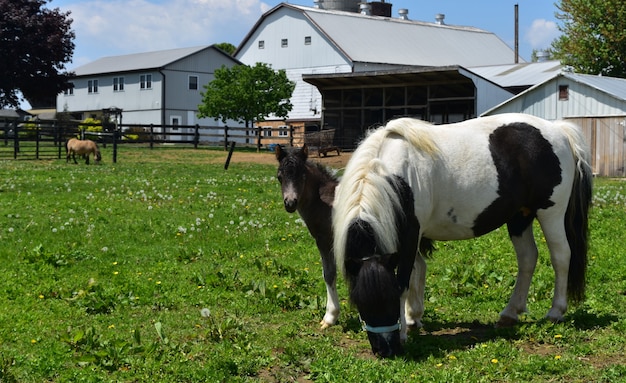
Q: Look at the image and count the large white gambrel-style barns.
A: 1